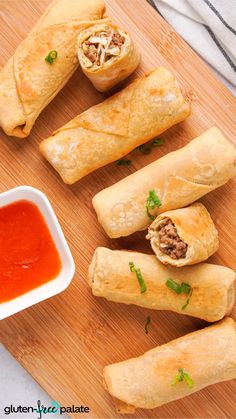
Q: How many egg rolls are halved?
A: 2